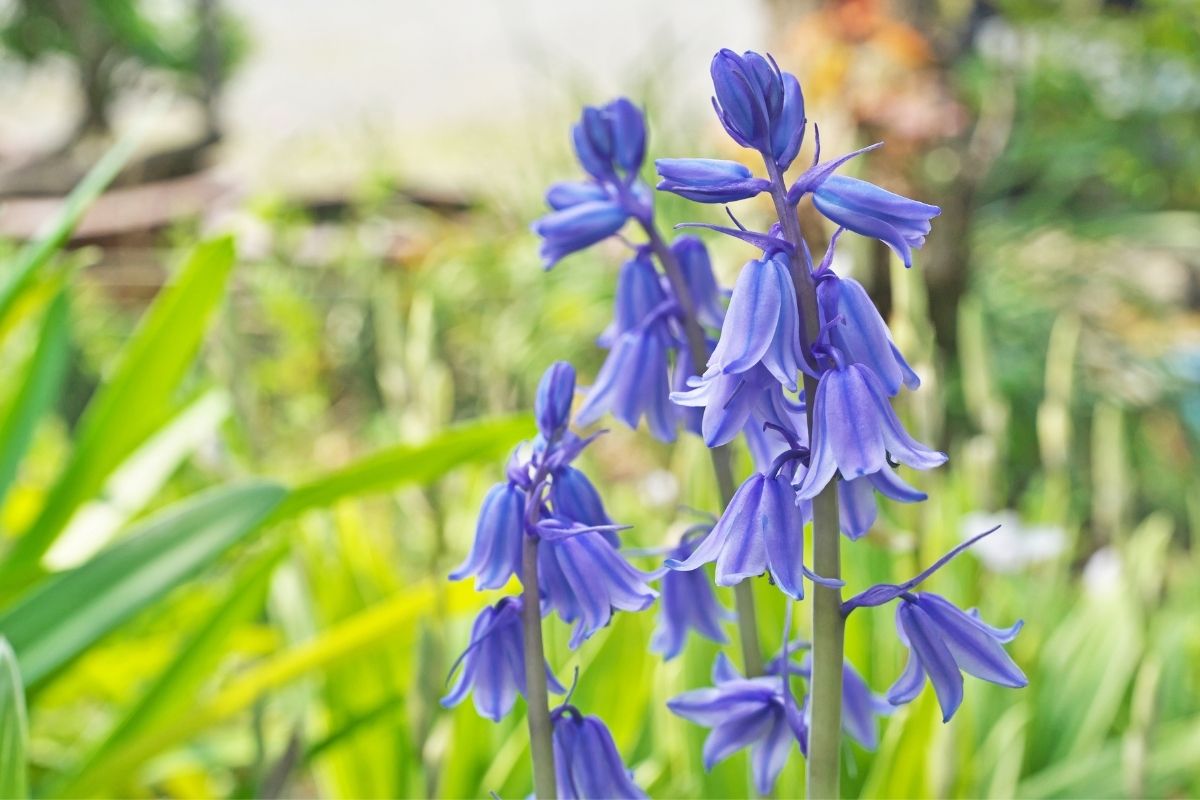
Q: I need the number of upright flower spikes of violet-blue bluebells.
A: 3